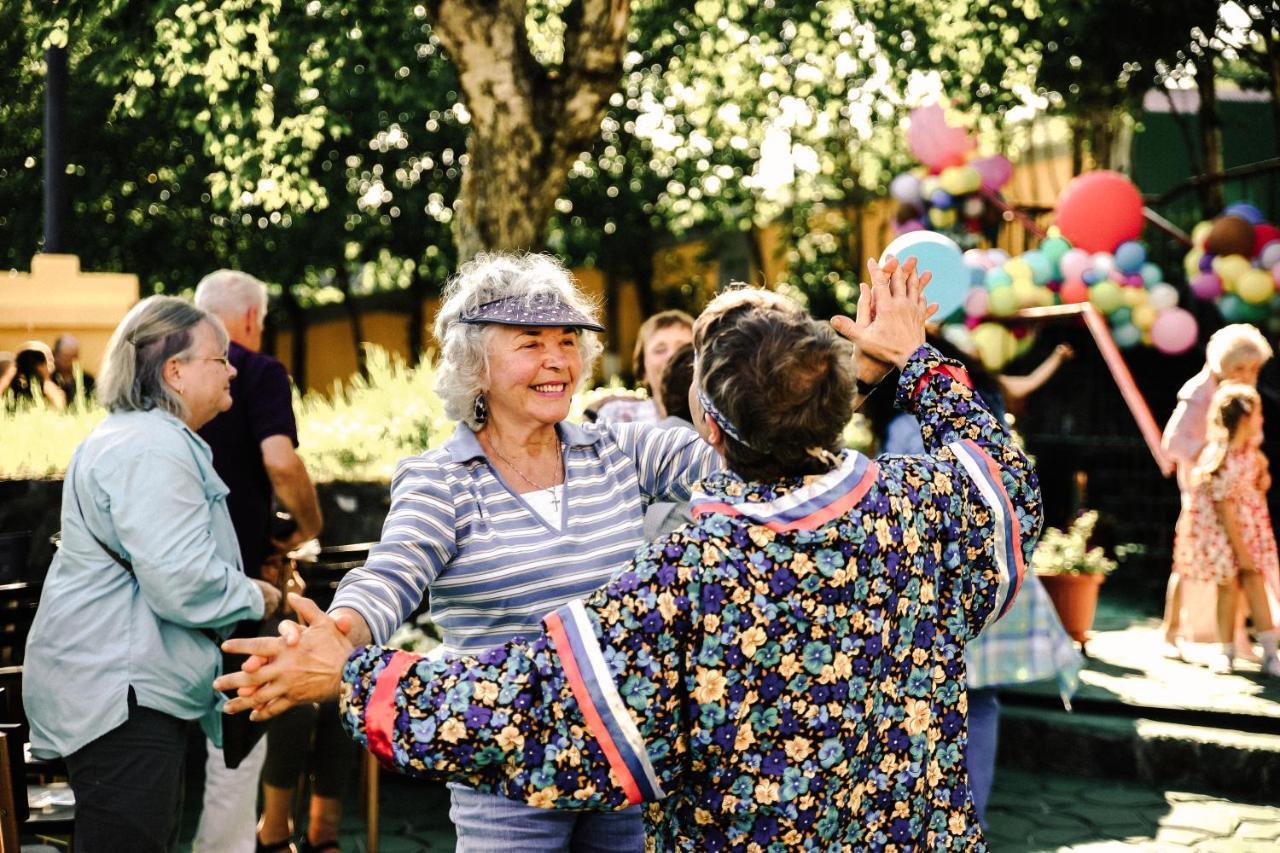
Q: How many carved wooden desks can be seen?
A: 0